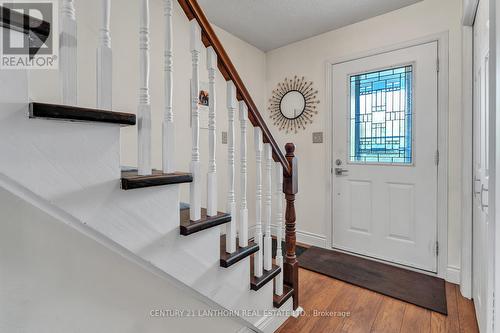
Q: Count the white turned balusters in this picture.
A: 11